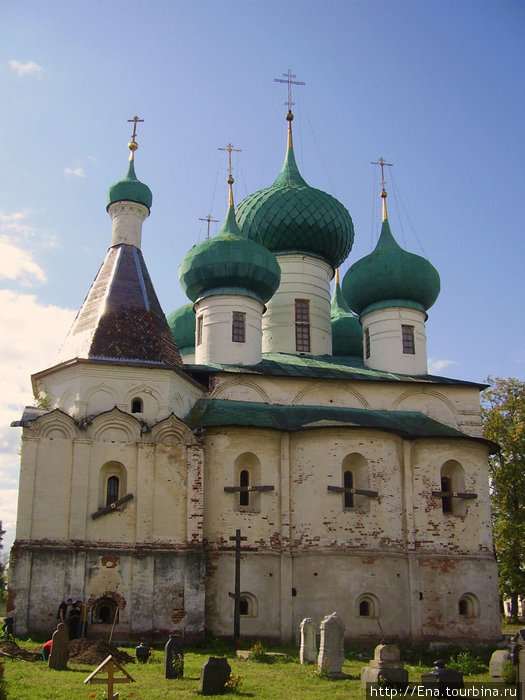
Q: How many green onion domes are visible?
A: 6